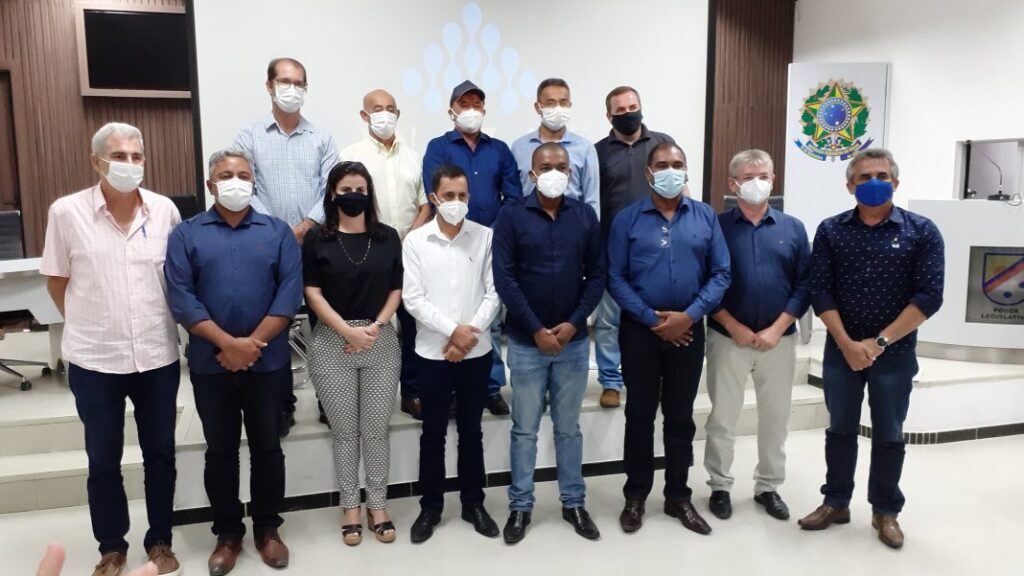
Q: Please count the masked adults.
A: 13